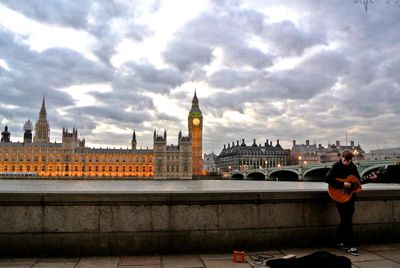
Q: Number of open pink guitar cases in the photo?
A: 0